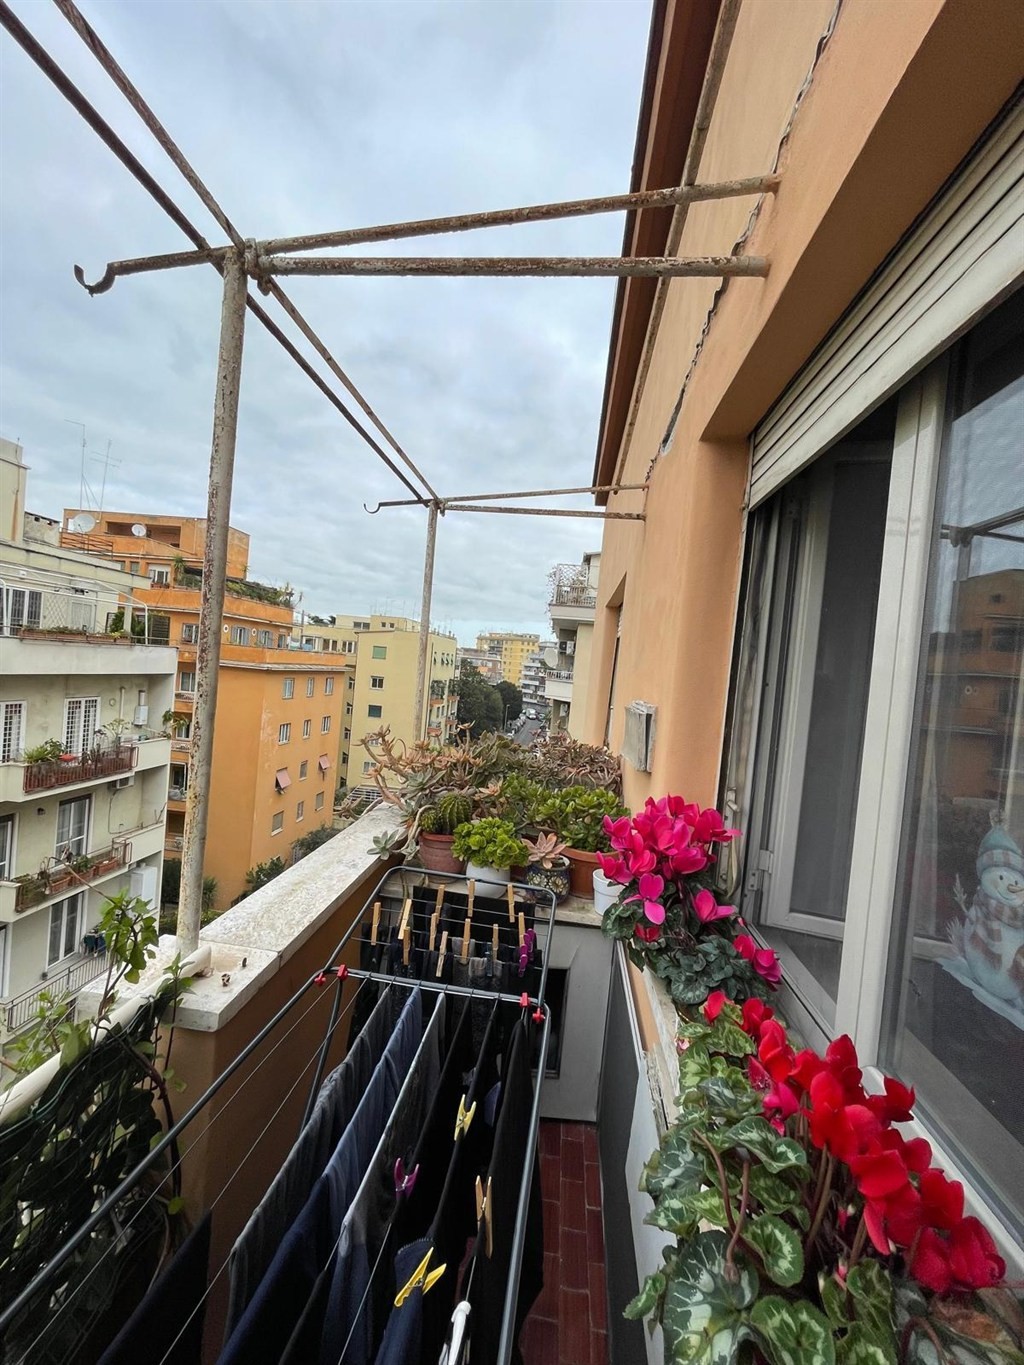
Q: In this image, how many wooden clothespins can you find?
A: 12